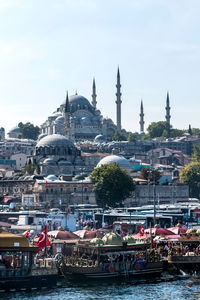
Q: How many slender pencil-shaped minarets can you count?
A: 5